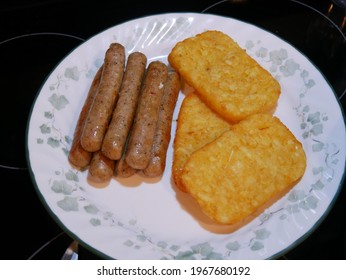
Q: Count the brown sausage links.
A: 7